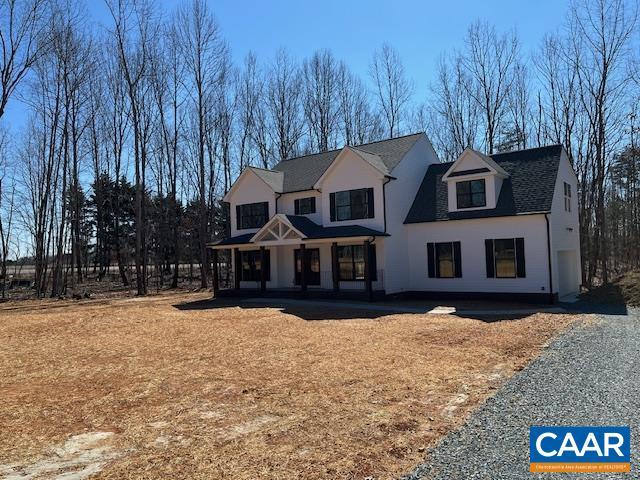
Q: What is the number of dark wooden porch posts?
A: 6